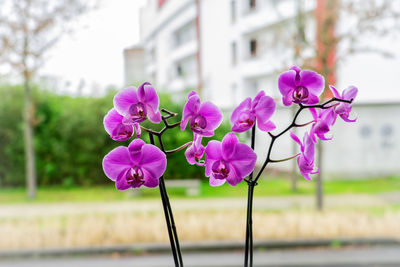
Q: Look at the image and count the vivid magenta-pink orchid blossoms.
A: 11